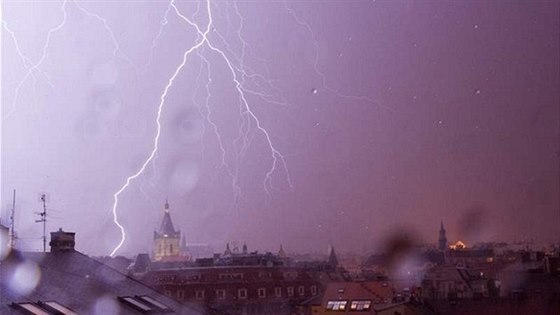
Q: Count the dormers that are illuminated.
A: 2